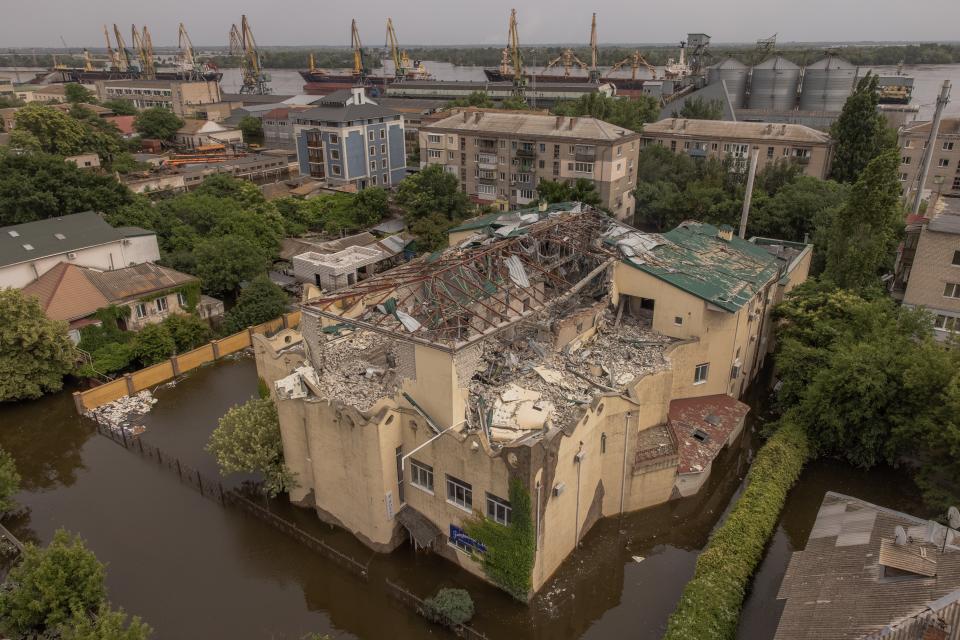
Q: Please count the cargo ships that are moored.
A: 3